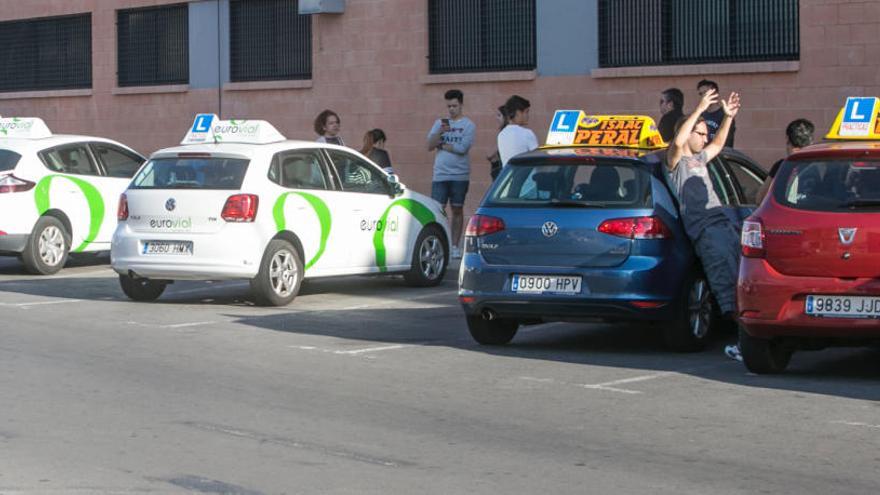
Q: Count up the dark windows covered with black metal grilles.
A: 5